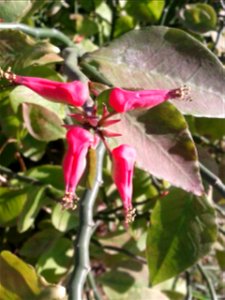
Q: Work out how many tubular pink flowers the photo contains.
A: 4